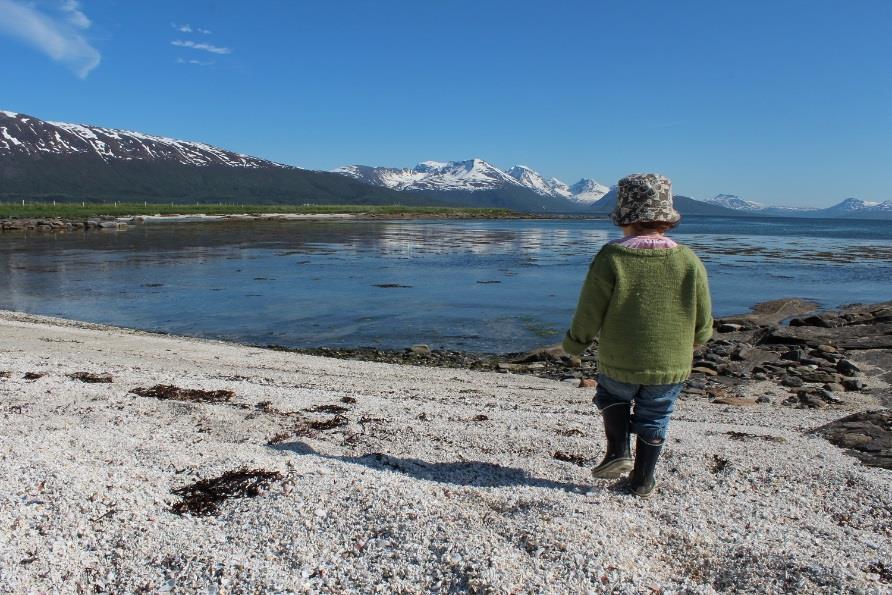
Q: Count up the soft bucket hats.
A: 1